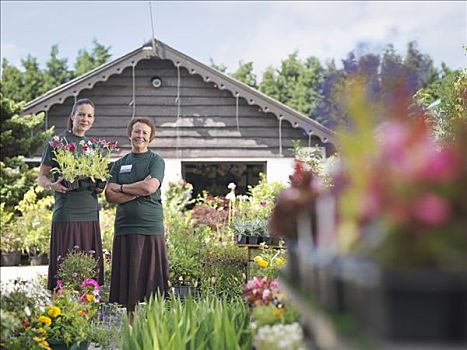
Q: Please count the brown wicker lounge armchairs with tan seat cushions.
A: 0